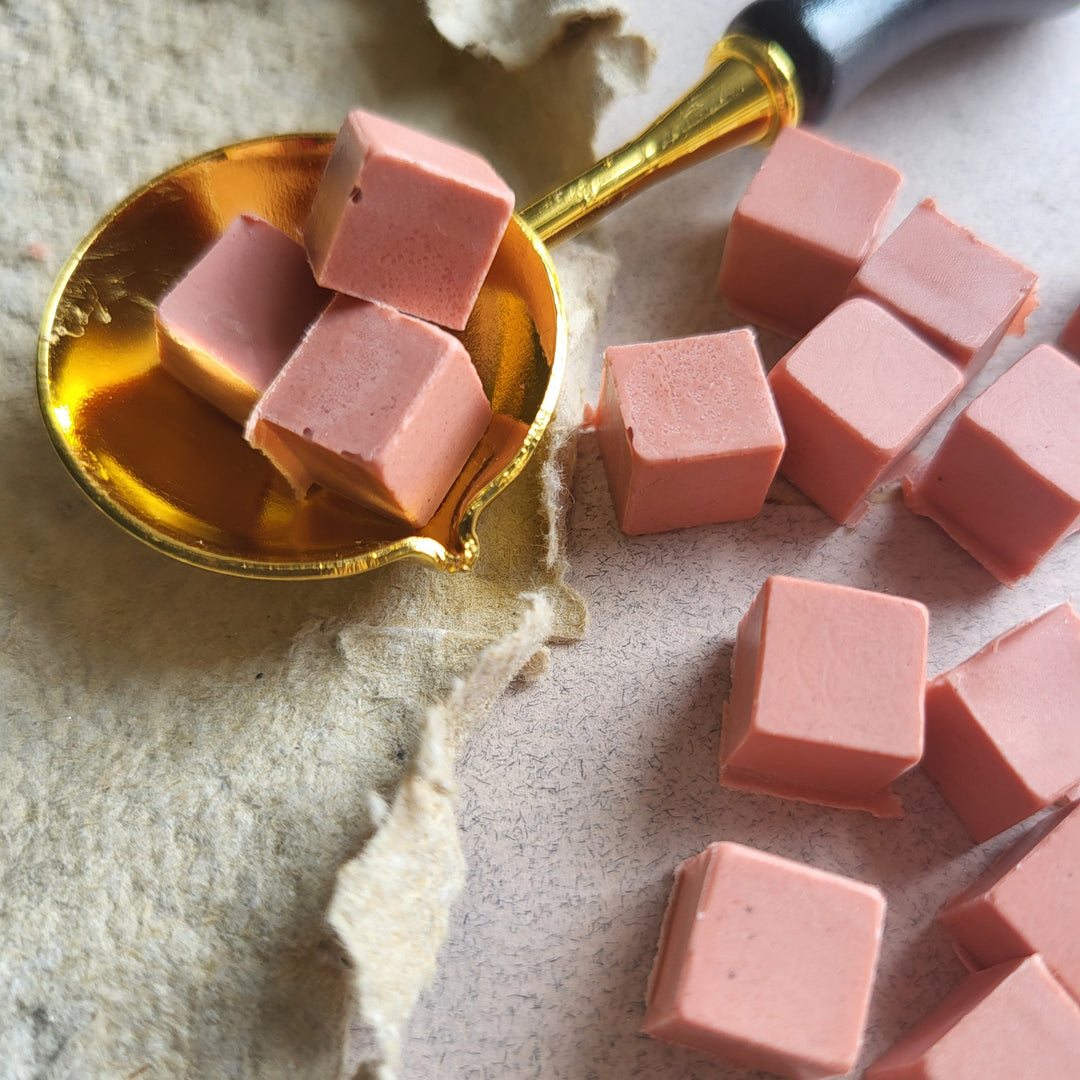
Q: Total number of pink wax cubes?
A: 14